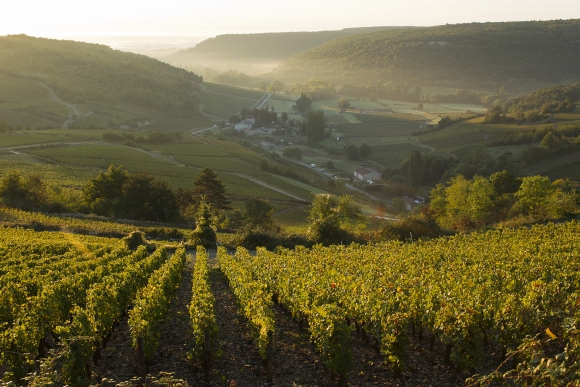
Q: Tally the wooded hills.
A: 3